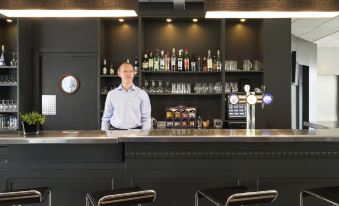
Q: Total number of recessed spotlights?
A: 5